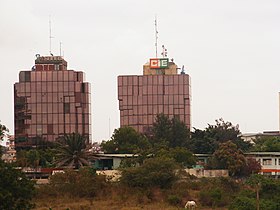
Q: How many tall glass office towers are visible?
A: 2